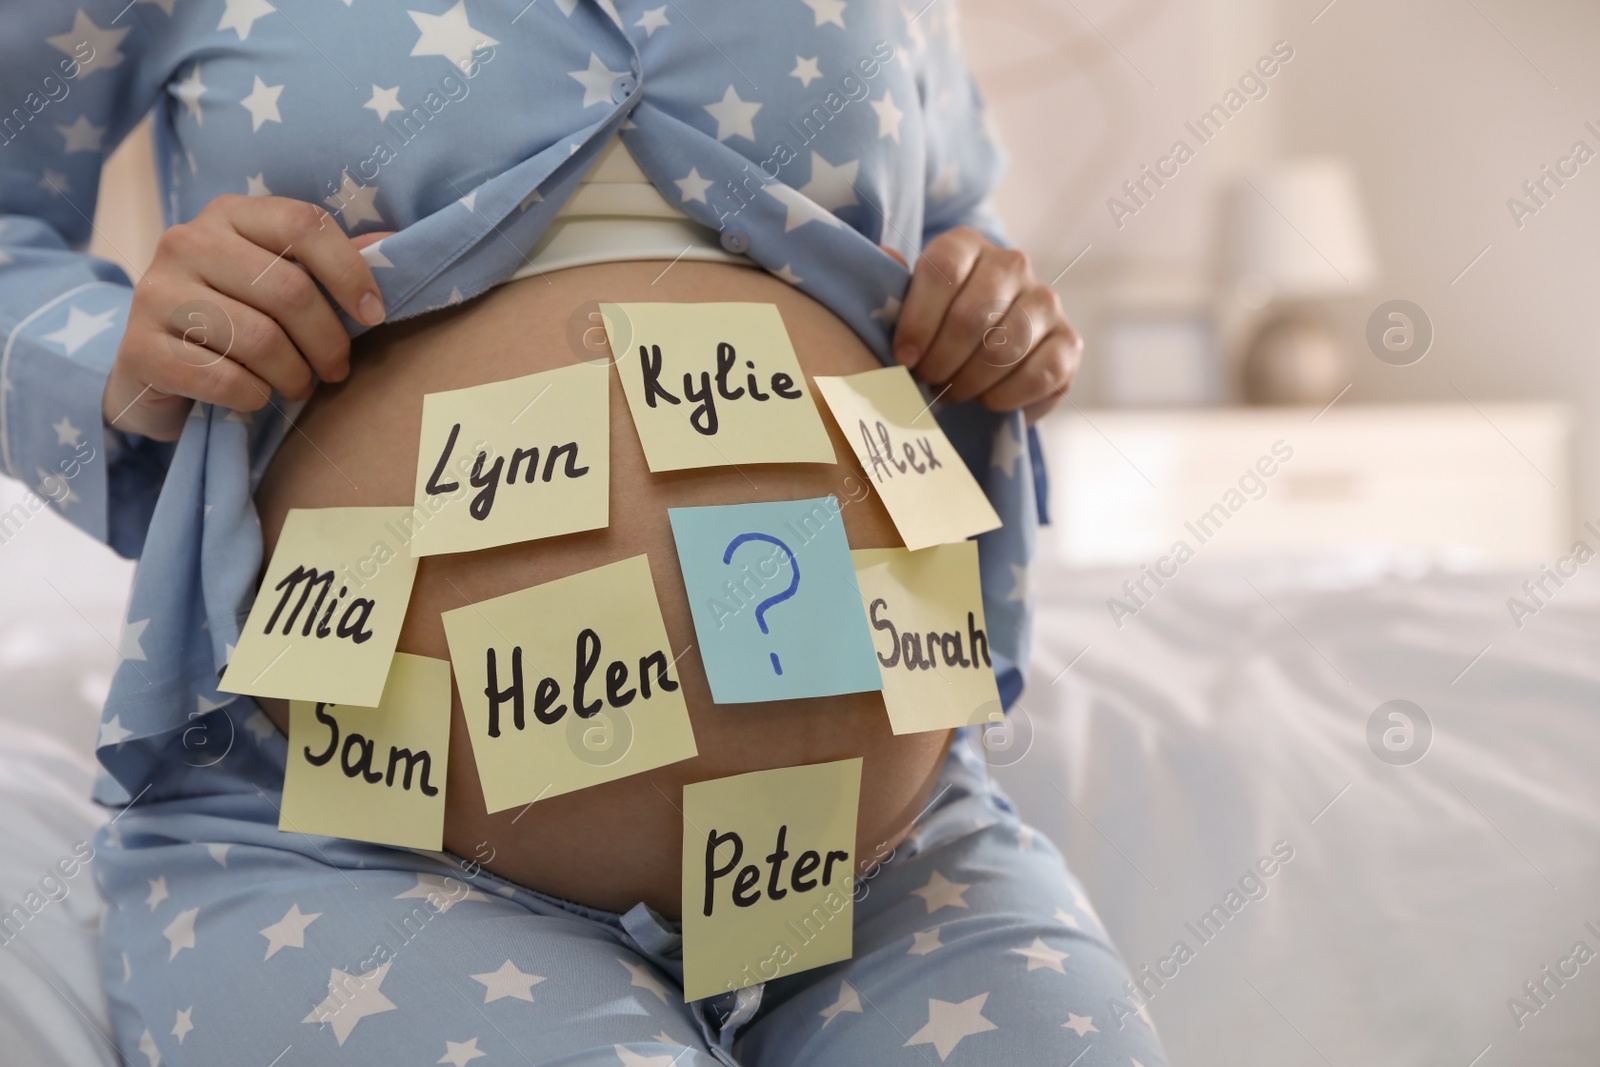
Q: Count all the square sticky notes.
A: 9